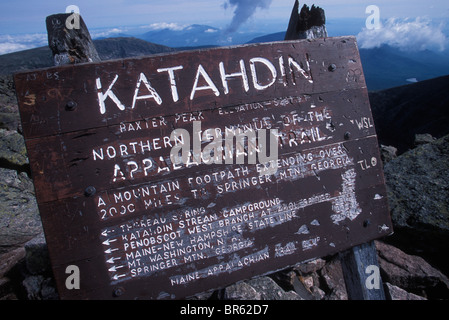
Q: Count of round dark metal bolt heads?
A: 6